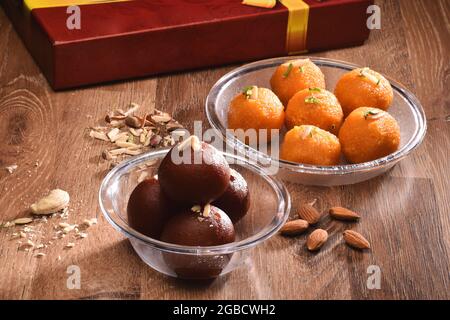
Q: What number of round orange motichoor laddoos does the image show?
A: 6